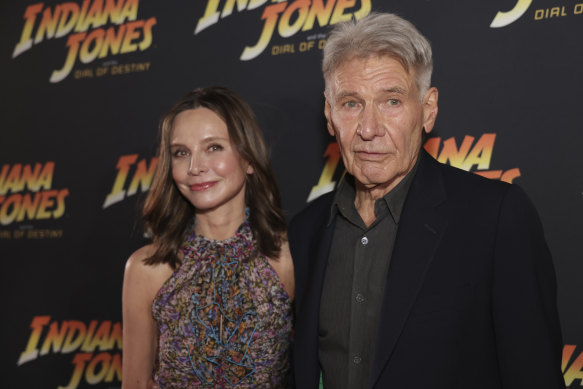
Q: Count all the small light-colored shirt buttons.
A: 3